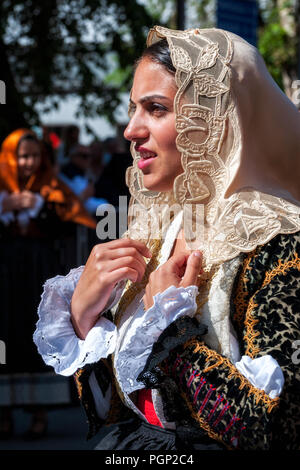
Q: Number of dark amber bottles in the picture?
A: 0